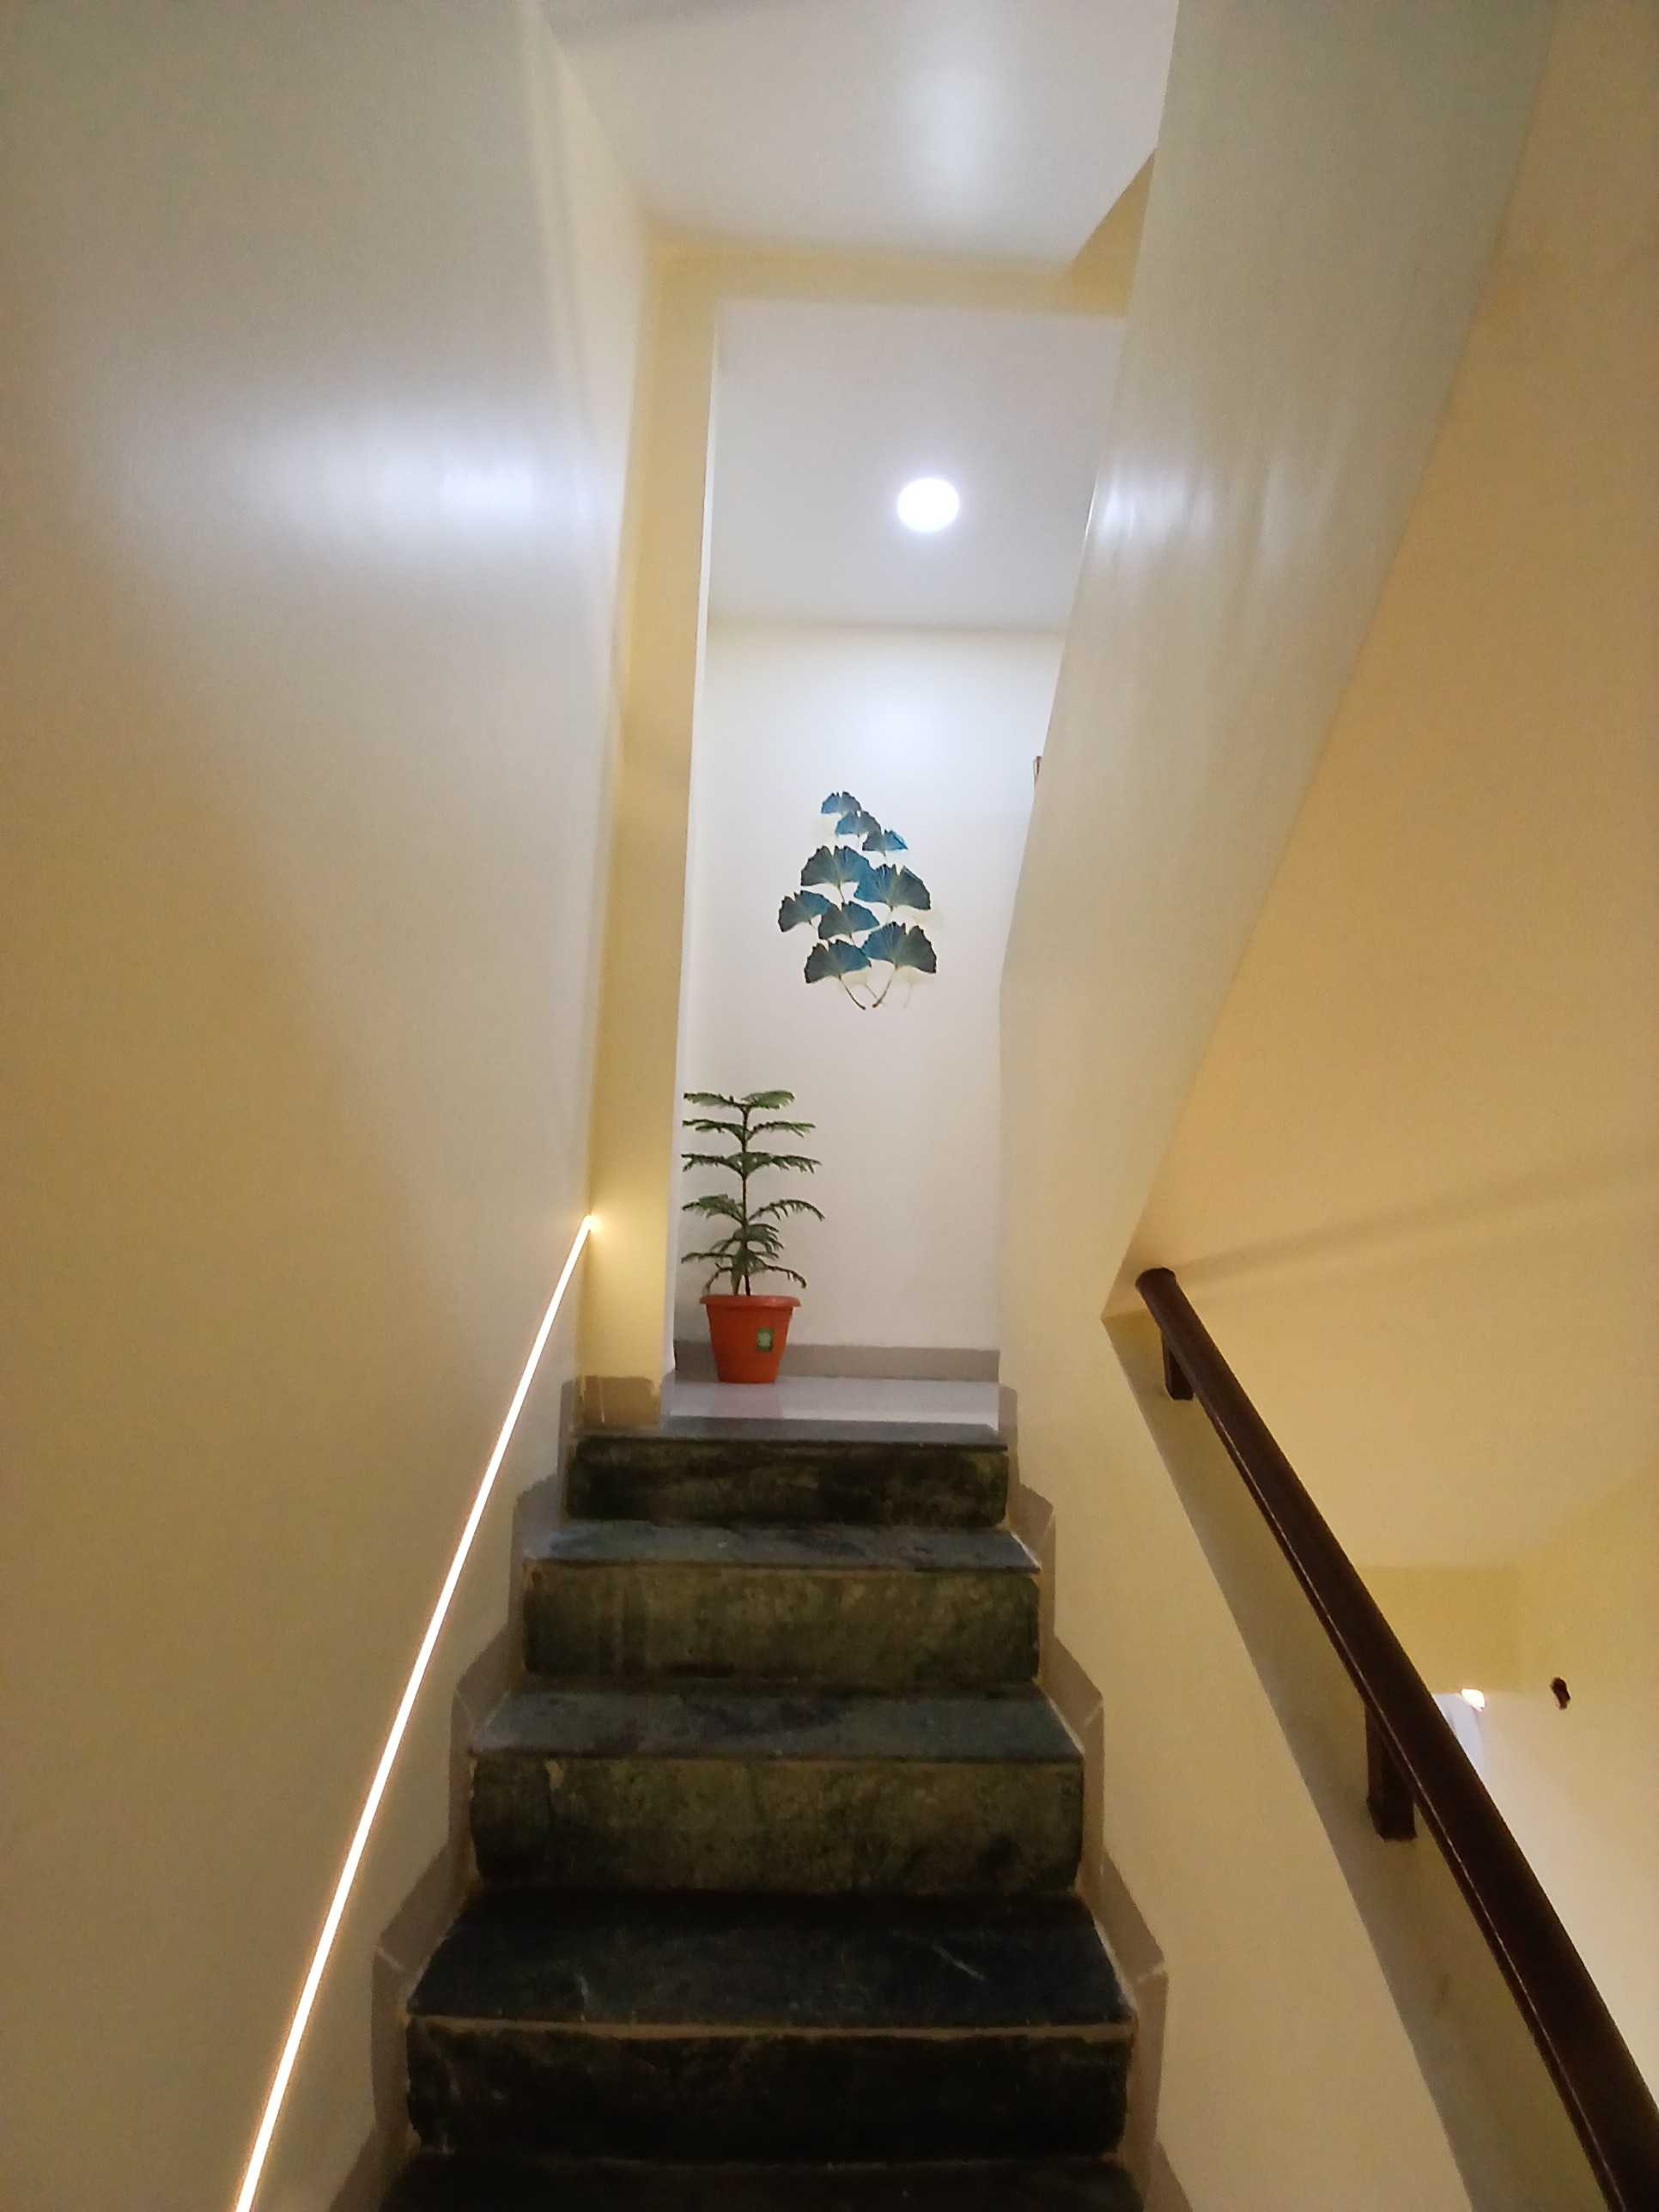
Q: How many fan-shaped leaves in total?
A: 9